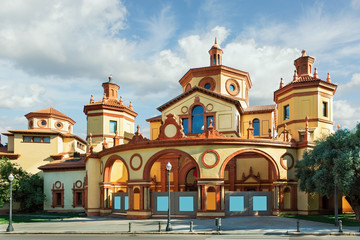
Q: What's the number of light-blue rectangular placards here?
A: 6